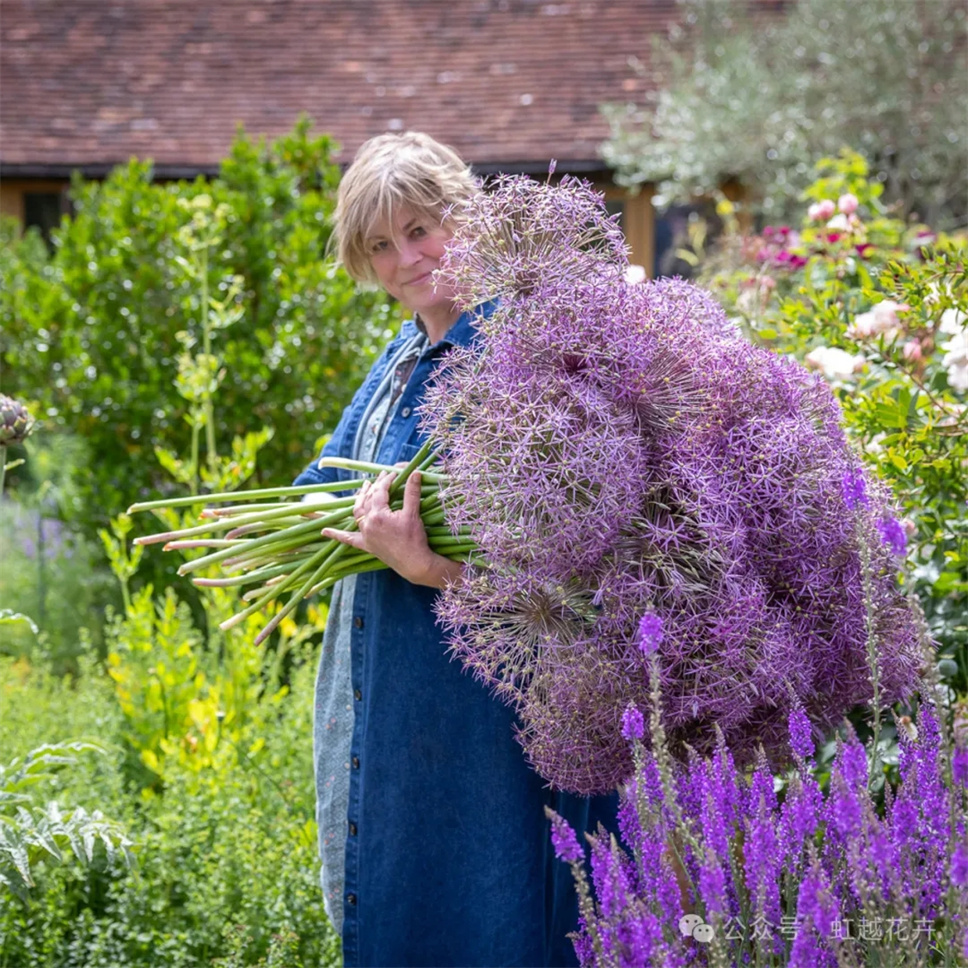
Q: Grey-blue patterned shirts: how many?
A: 1